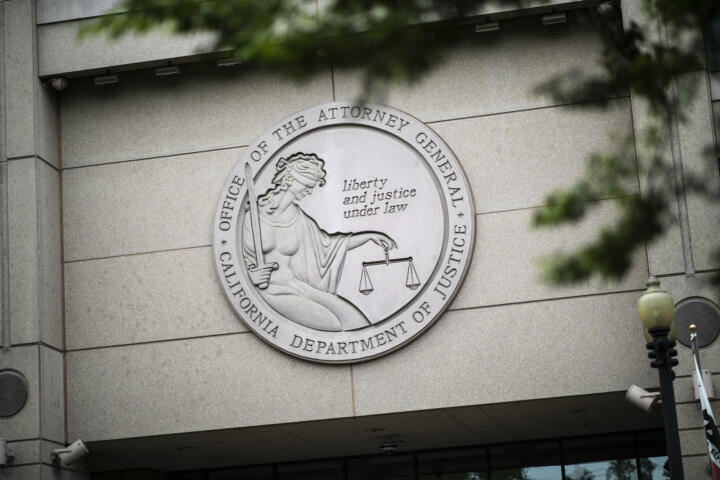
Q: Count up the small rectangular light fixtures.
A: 5